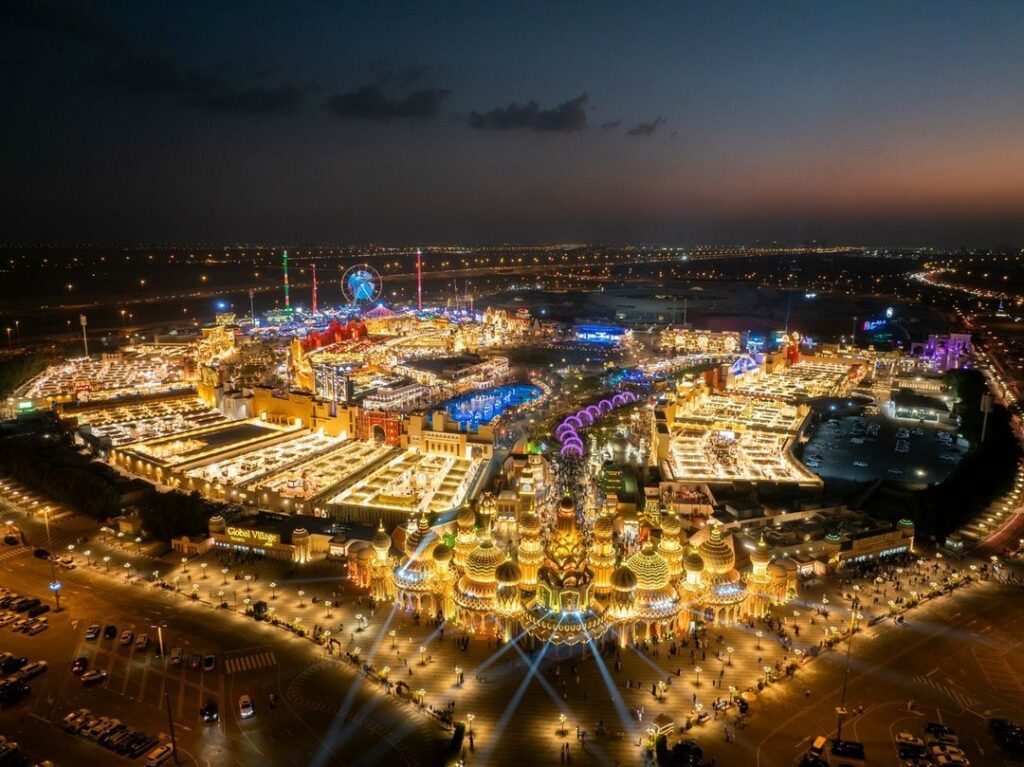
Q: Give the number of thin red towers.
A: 2